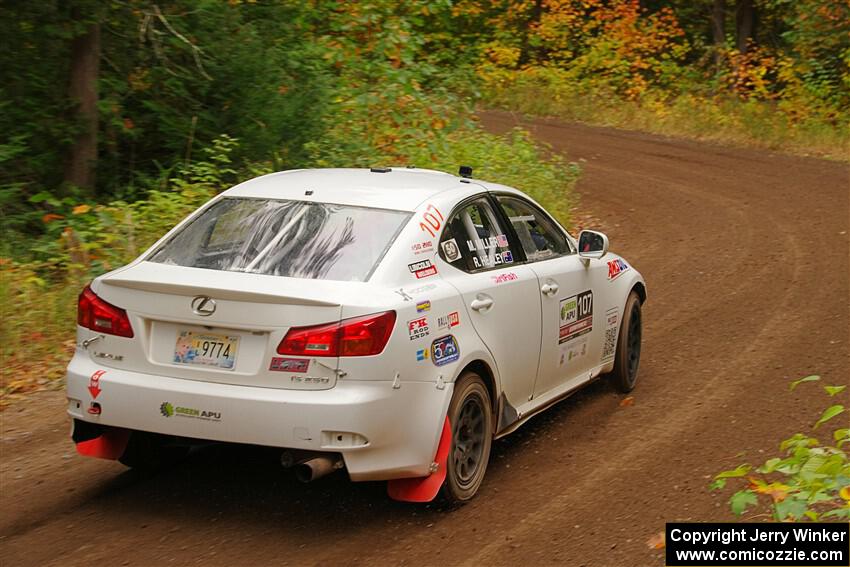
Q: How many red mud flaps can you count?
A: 2